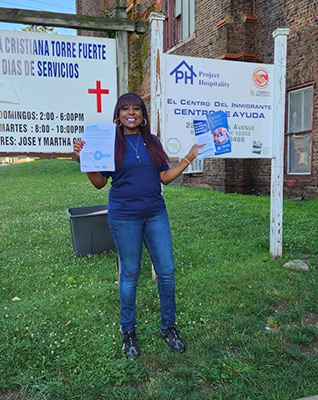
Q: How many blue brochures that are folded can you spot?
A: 1